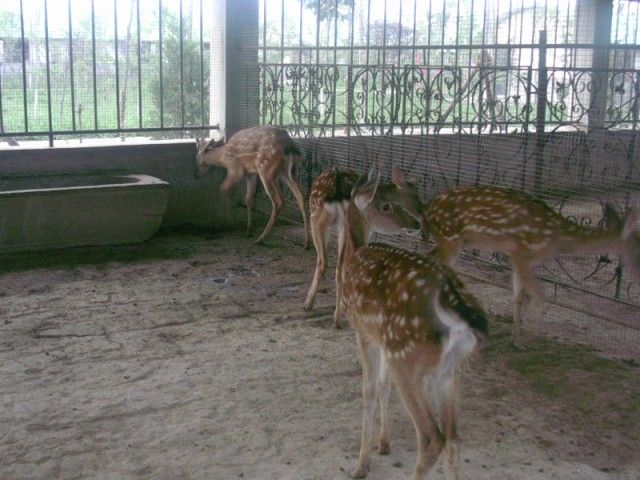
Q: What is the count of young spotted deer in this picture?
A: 4